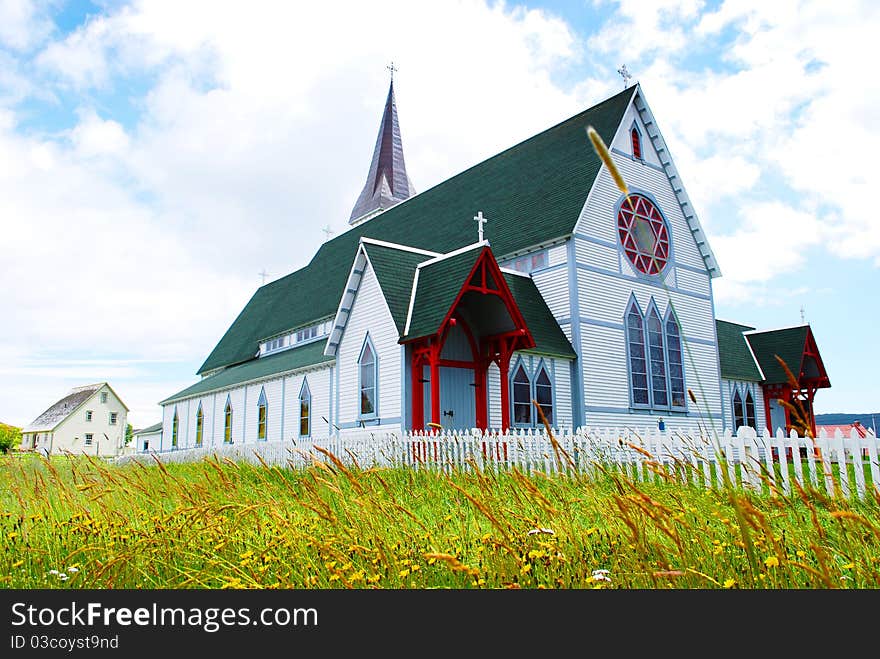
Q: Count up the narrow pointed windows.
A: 14